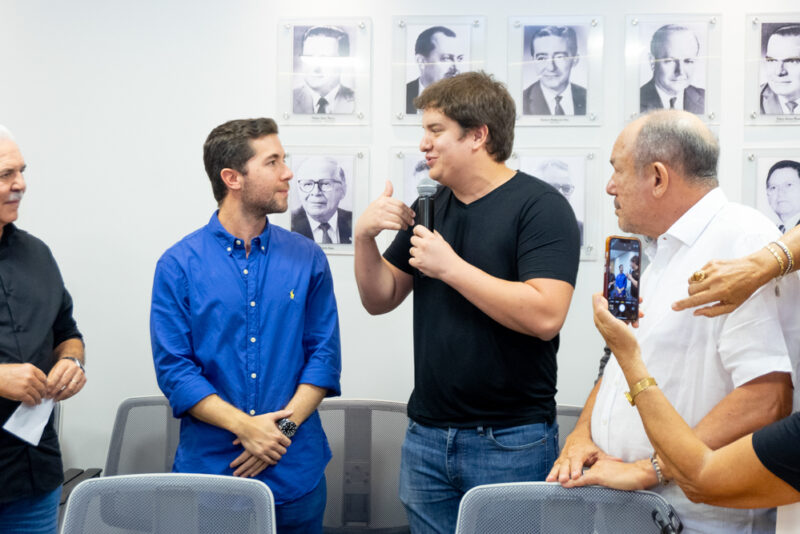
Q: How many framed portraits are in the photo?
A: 9